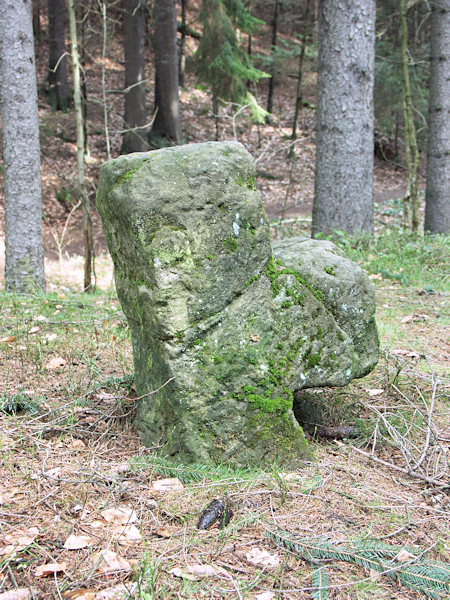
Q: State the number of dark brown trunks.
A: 3